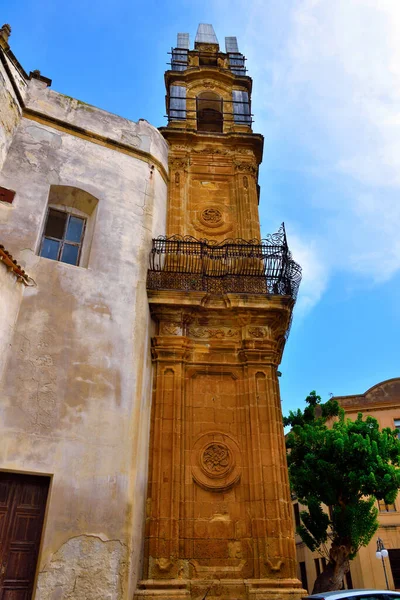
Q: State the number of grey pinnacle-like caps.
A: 3